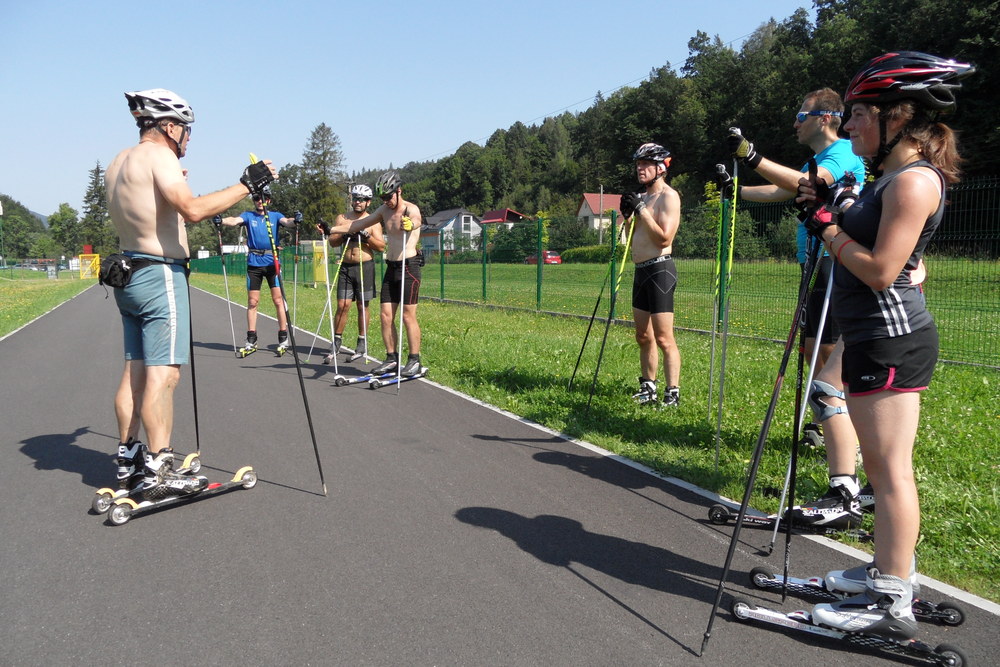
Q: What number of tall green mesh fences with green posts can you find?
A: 1